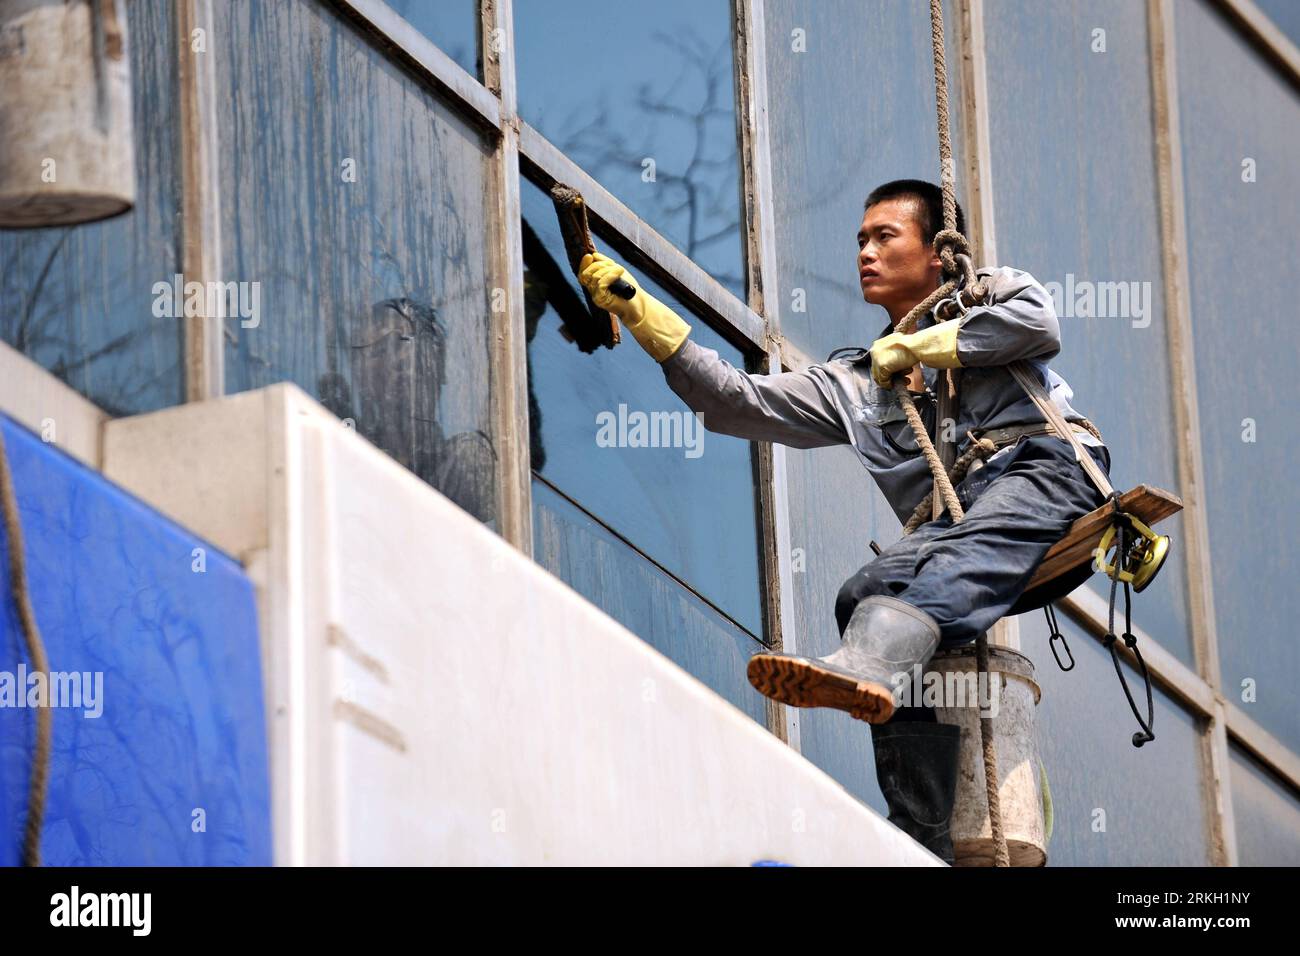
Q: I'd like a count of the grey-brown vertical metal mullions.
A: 5